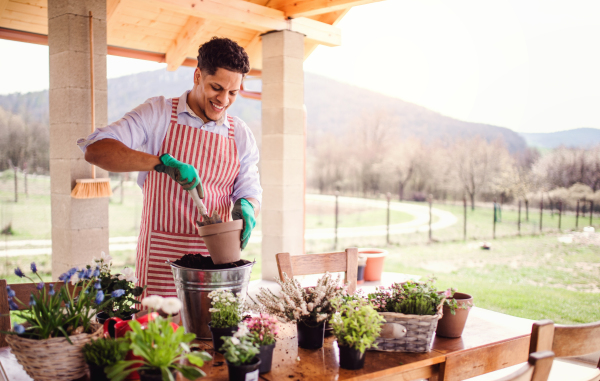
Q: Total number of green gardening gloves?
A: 2